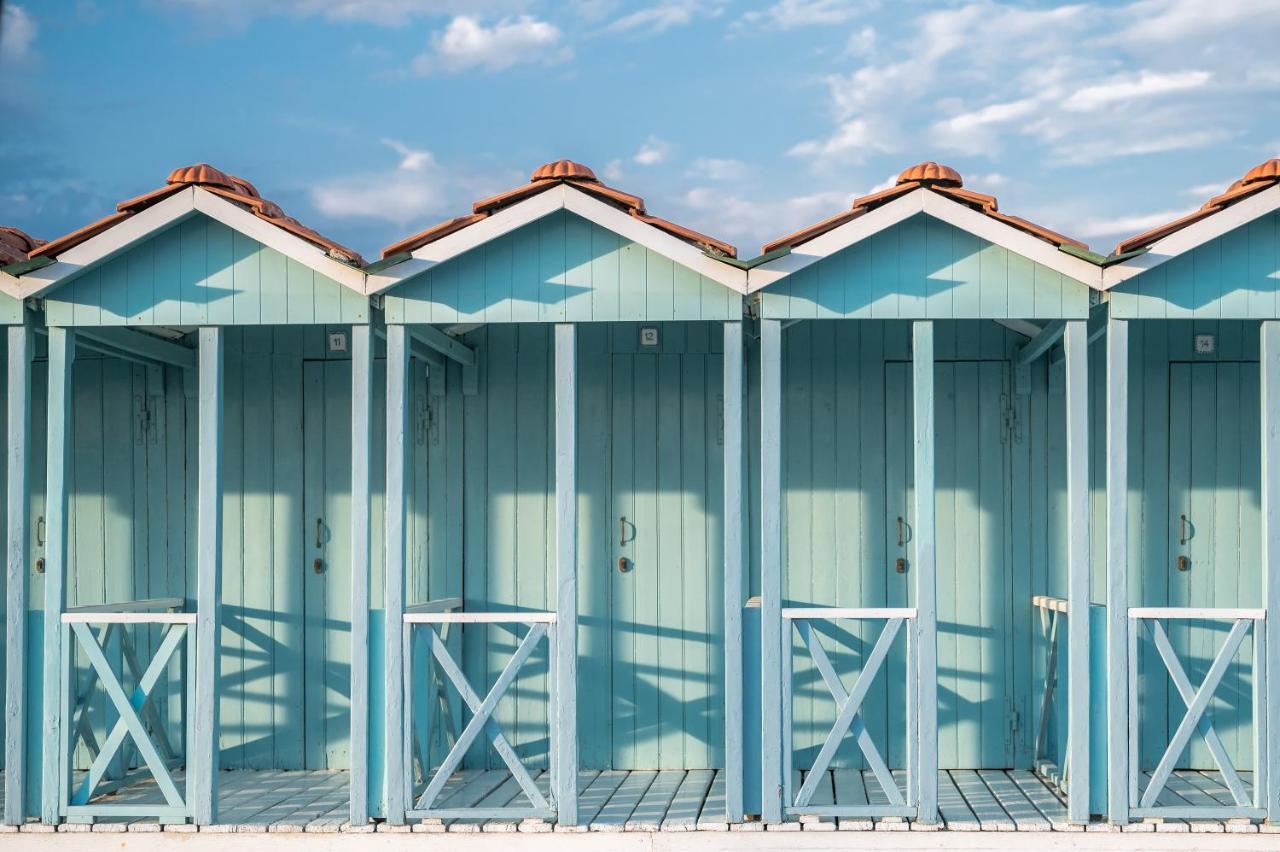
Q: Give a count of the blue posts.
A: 12